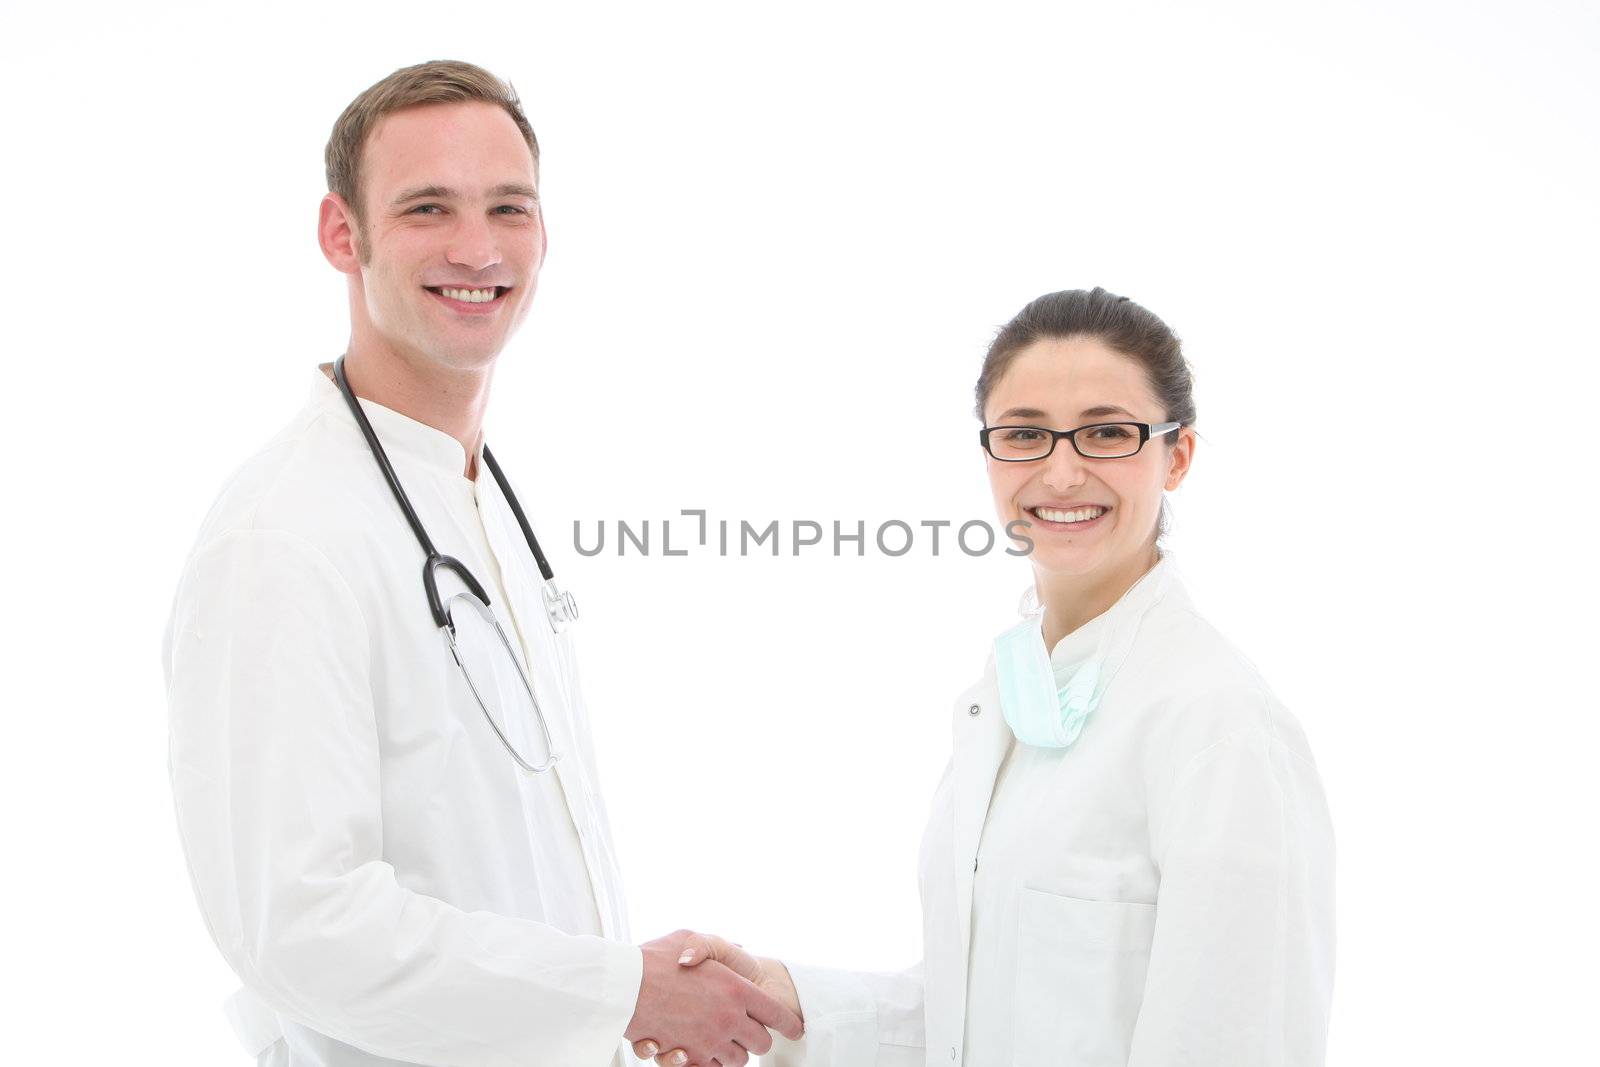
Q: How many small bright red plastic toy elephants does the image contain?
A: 0